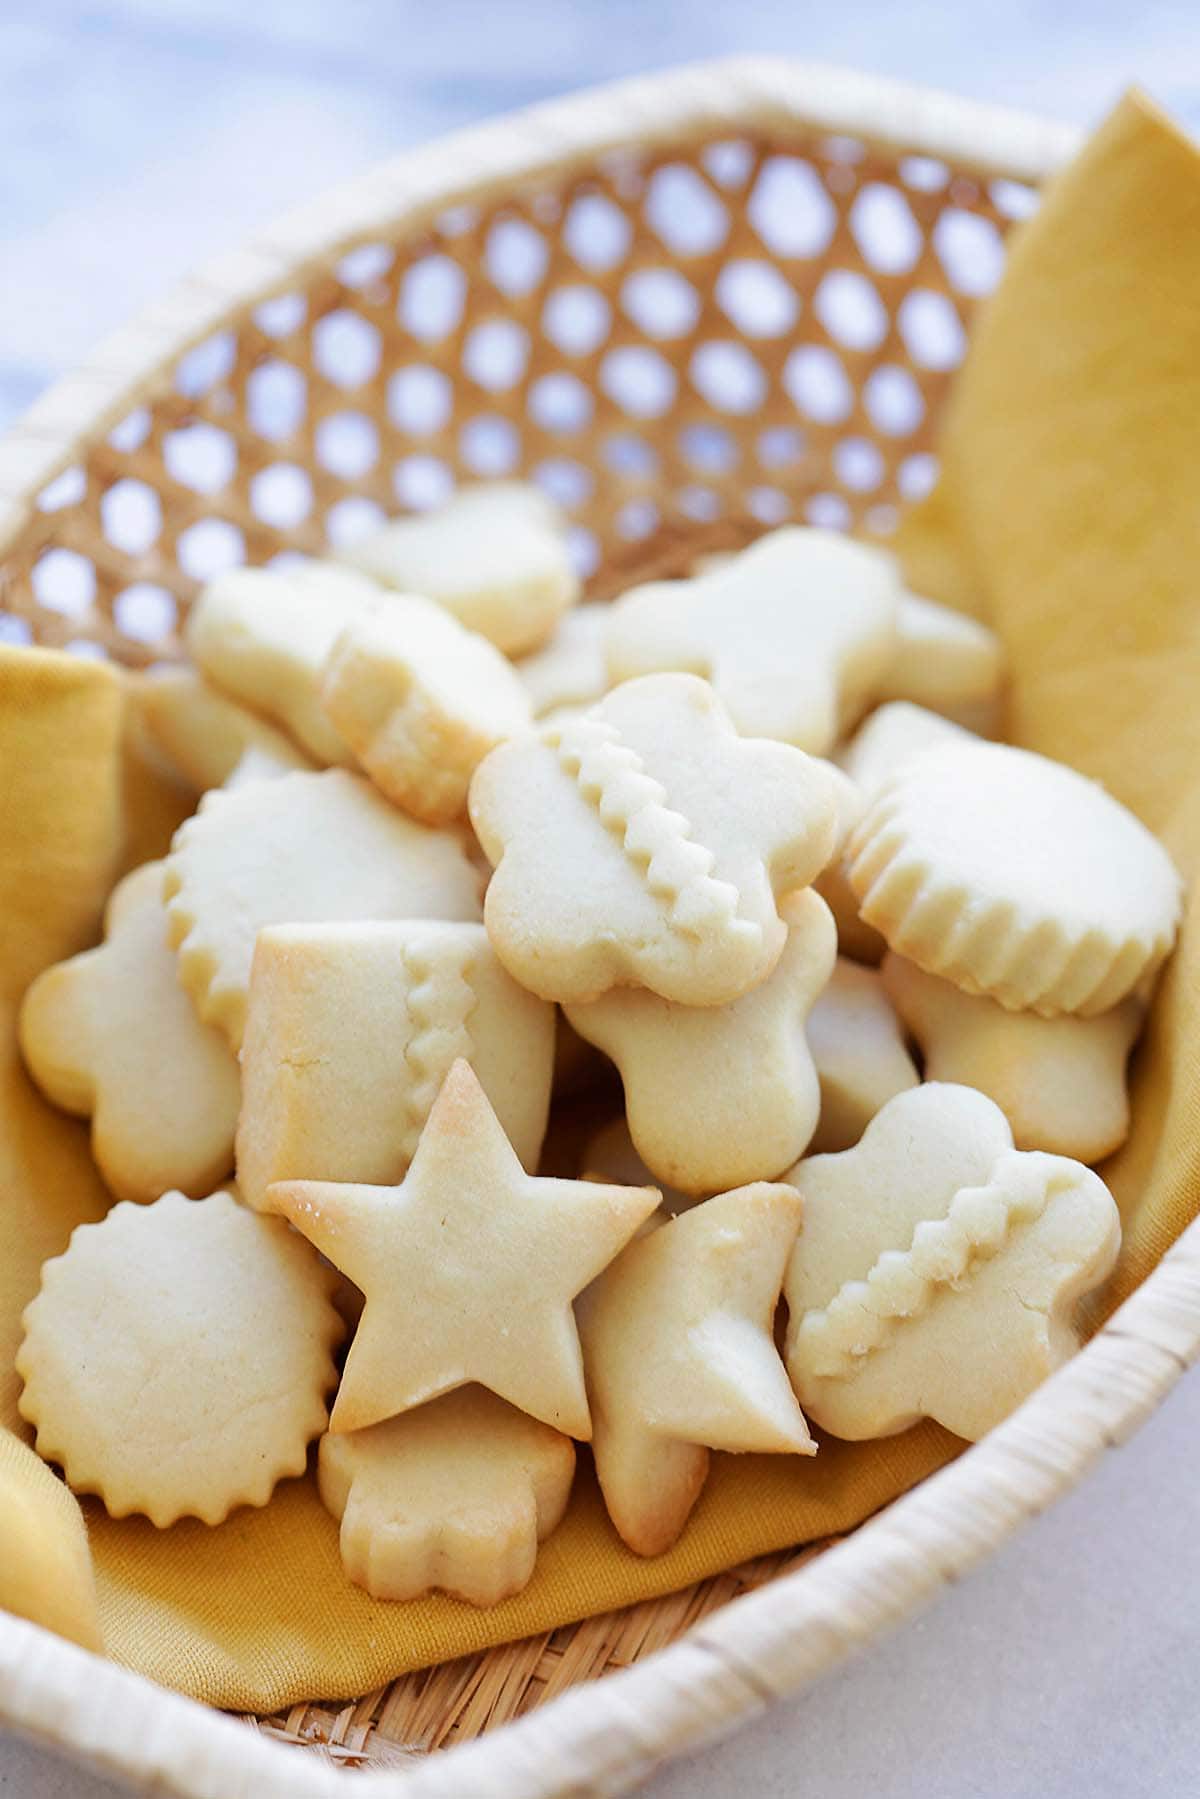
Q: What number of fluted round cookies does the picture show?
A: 3